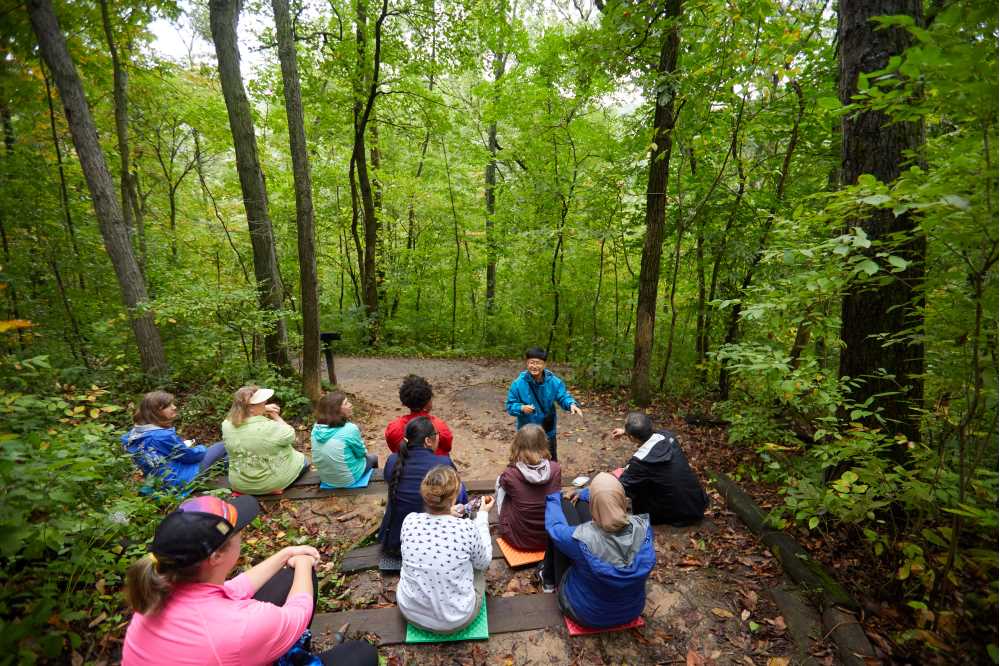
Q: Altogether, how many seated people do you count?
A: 10